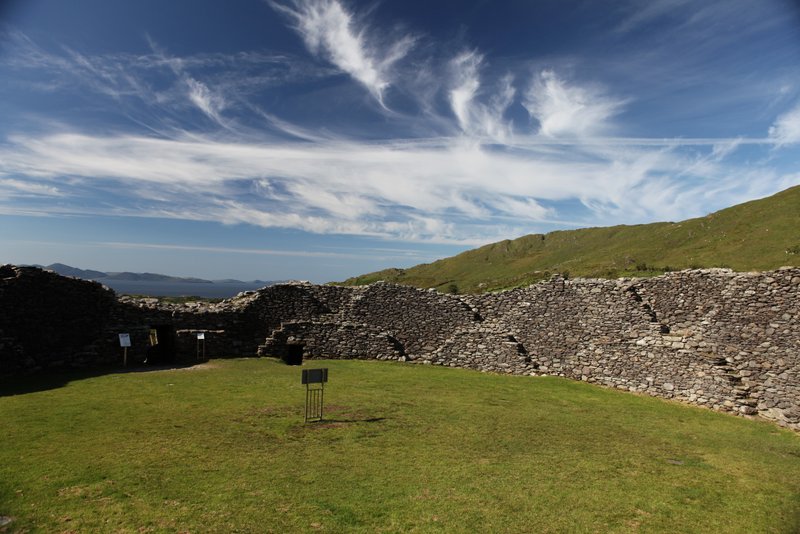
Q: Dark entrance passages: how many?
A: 2